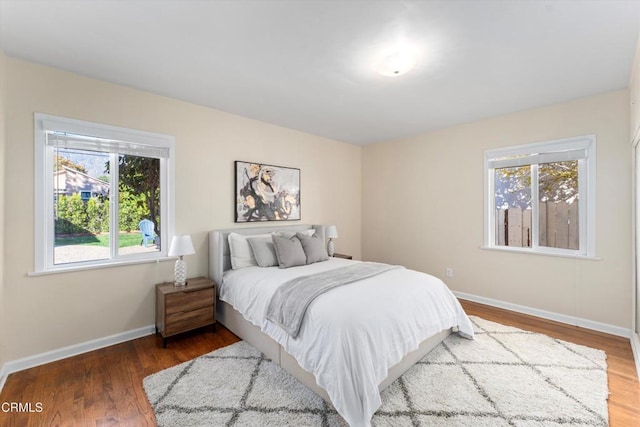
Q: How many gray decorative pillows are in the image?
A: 3